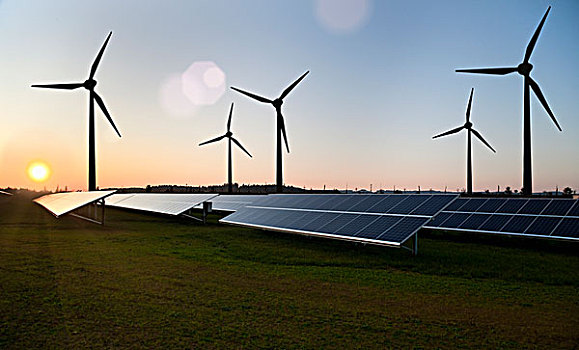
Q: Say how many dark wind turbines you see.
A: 5